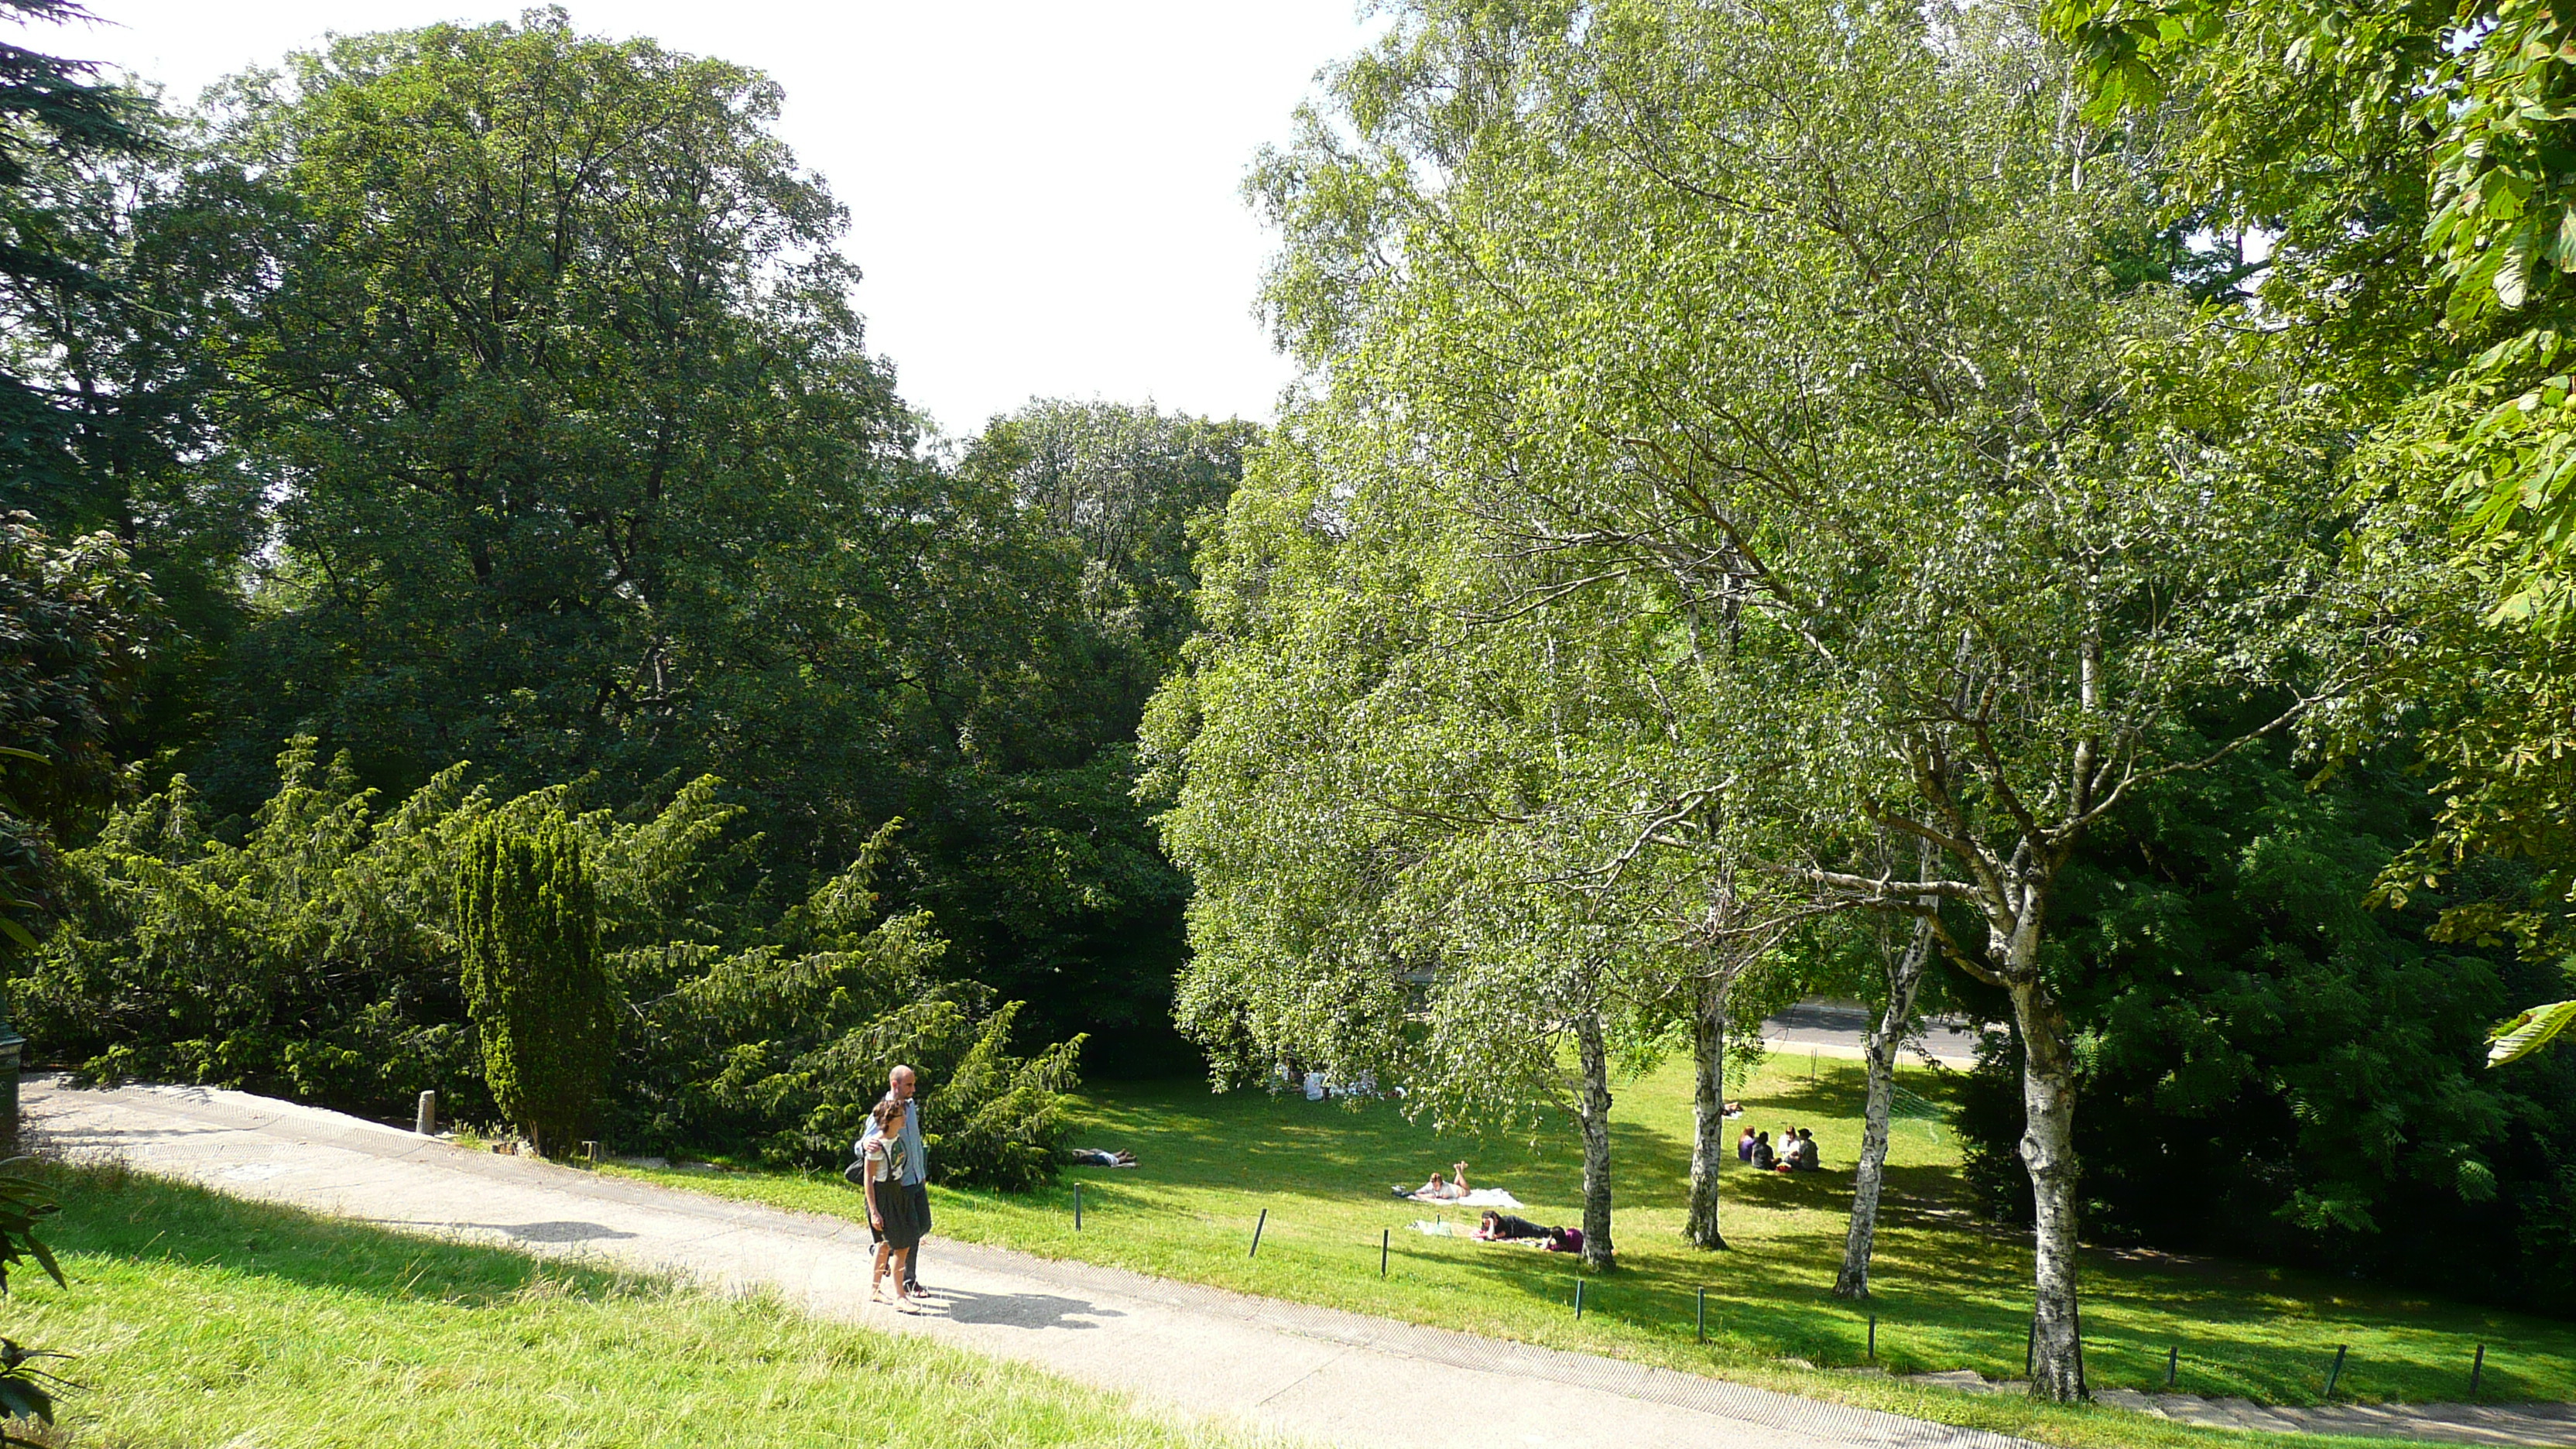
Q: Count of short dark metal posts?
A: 10